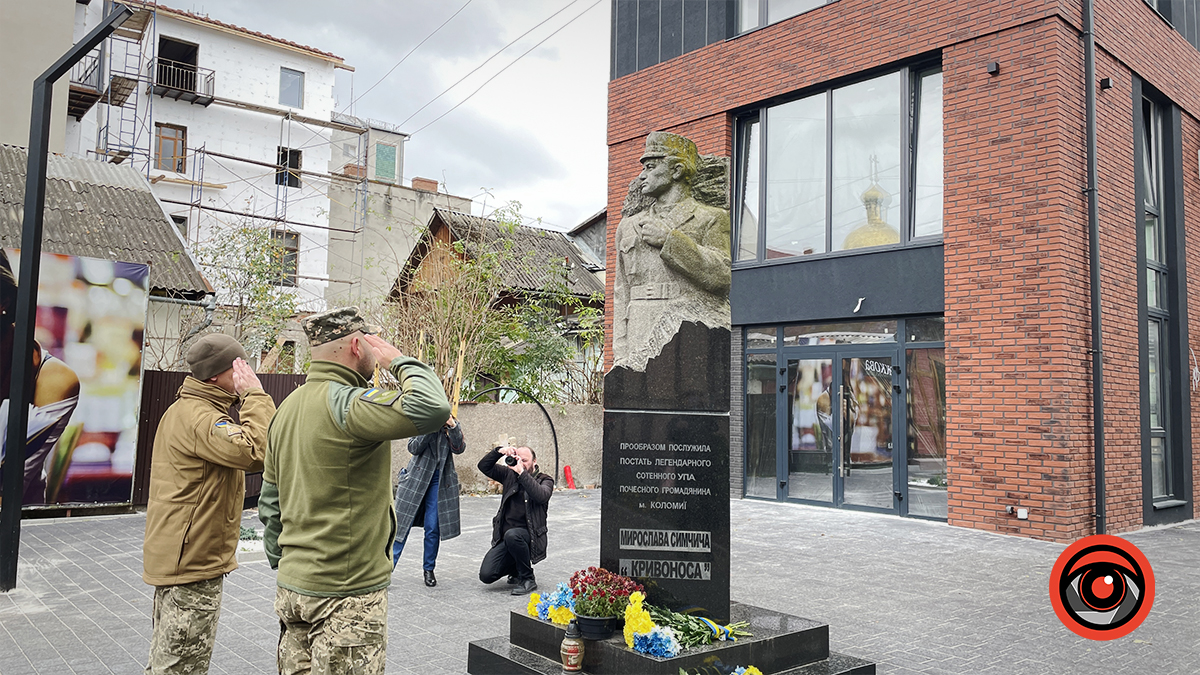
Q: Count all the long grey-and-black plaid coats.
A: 1